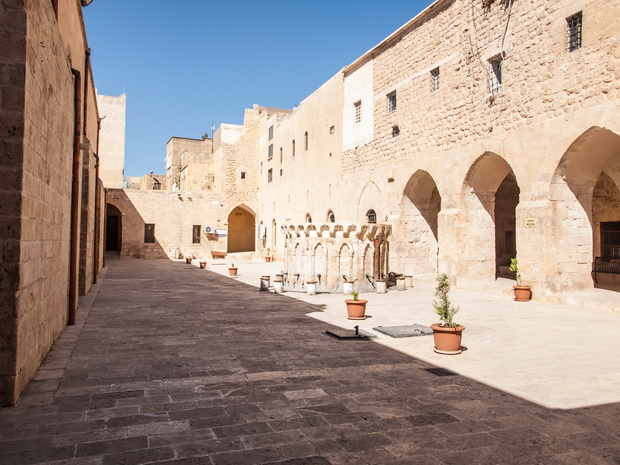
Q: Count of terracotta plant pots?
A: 7